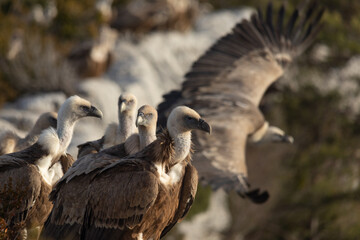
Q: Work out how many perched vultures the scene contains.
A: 5